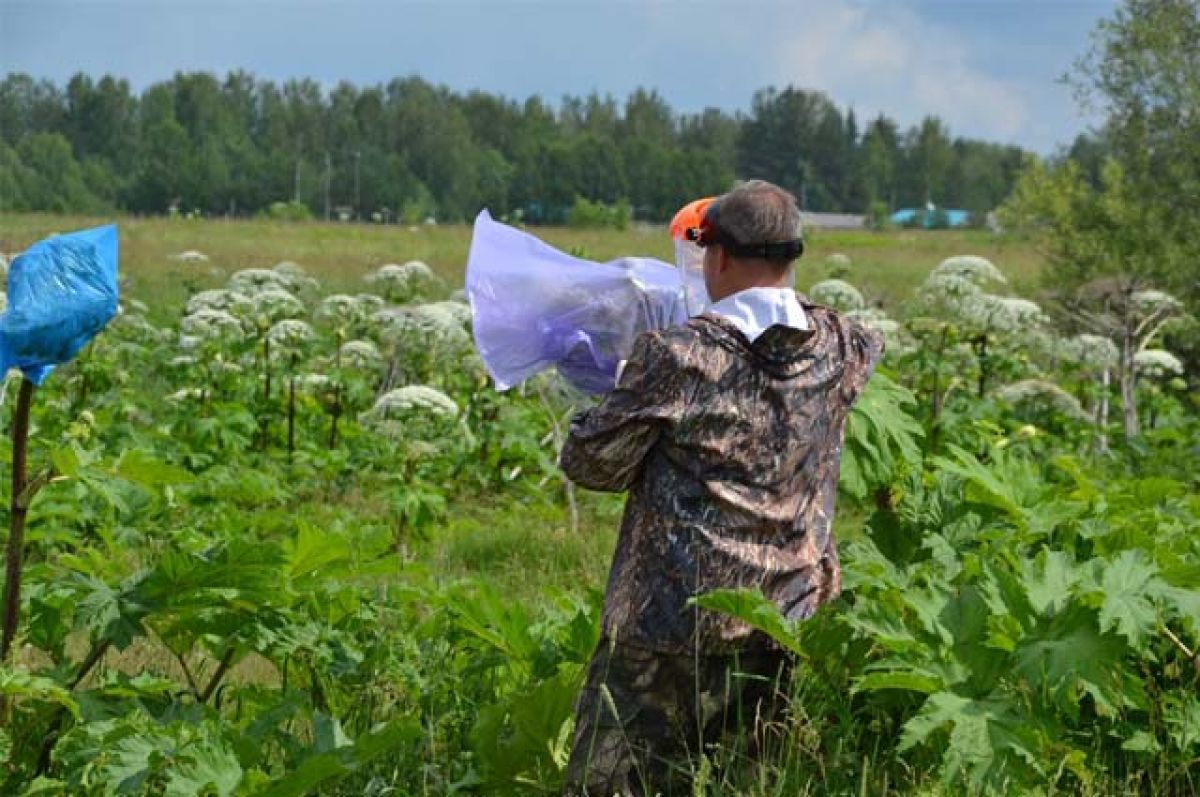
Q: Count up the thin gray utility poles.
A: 3